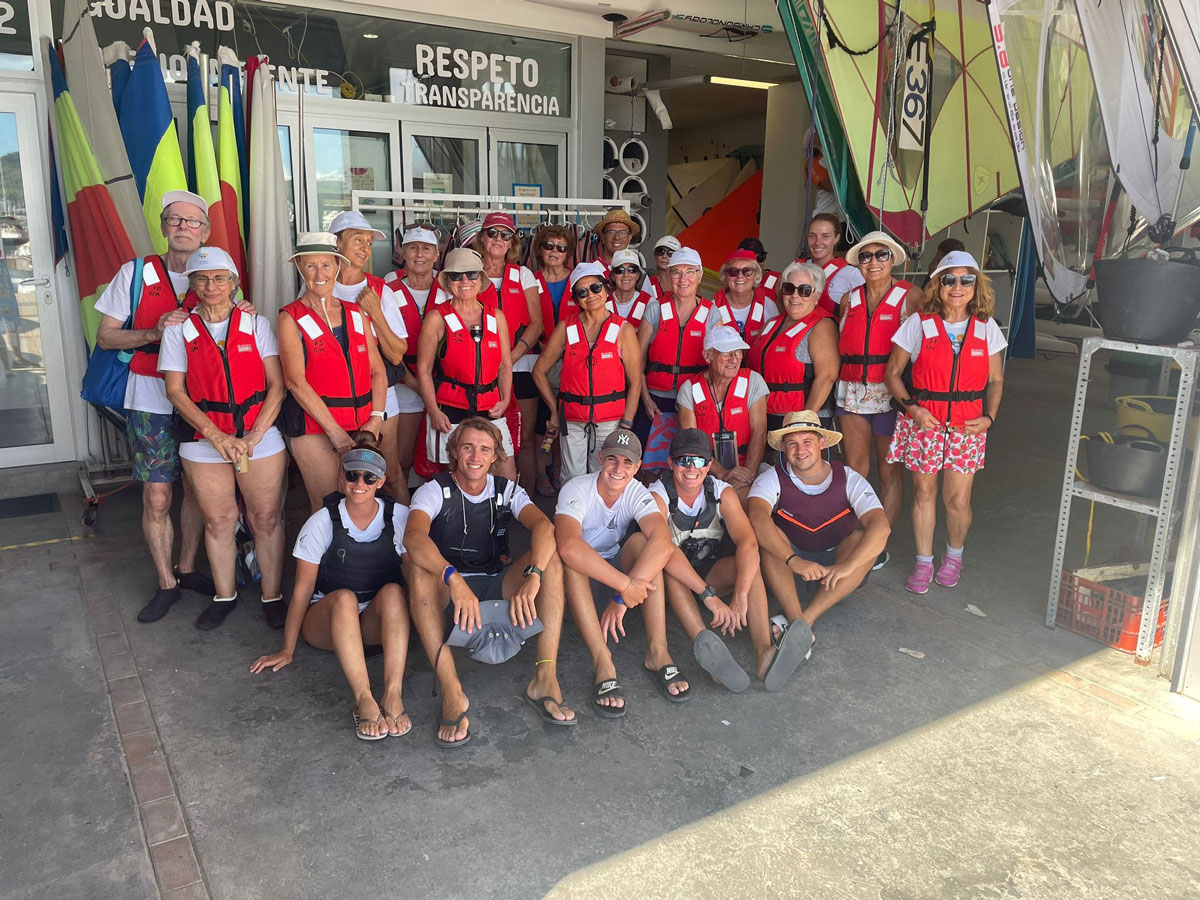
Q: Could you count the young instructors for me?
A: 5